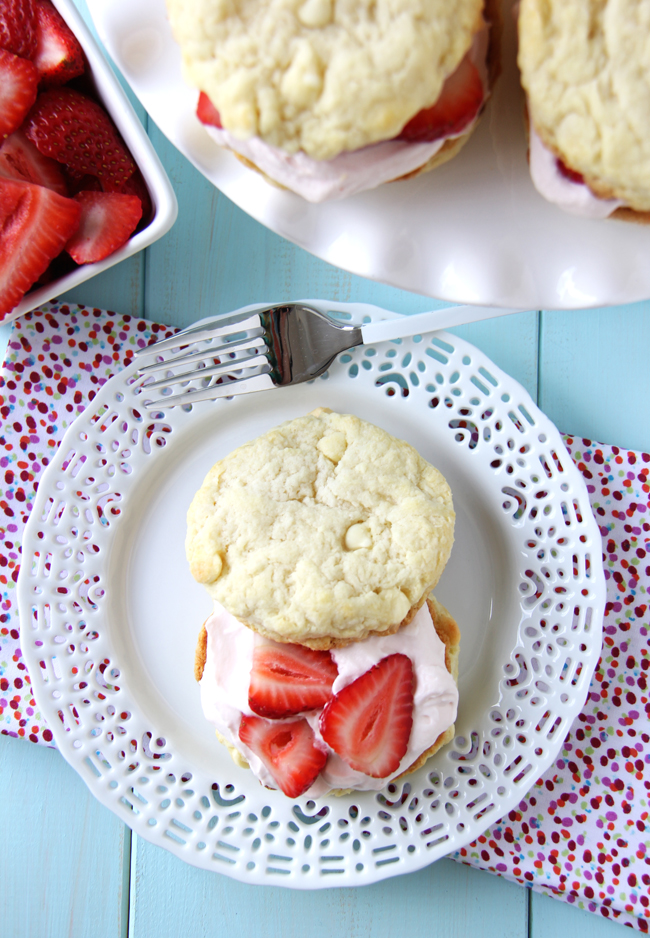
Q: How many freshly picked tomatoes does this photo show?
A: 0